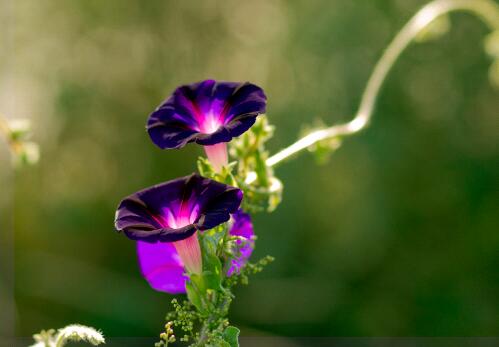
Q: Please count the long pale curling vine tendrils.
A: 1